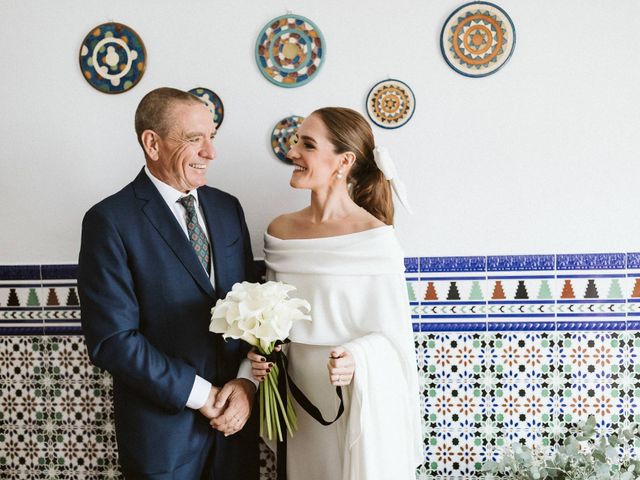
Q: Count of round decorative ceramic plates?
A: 6